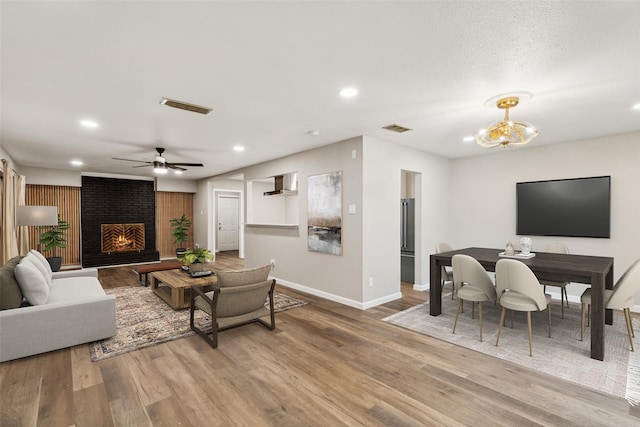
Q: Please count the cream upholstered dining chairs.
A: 6